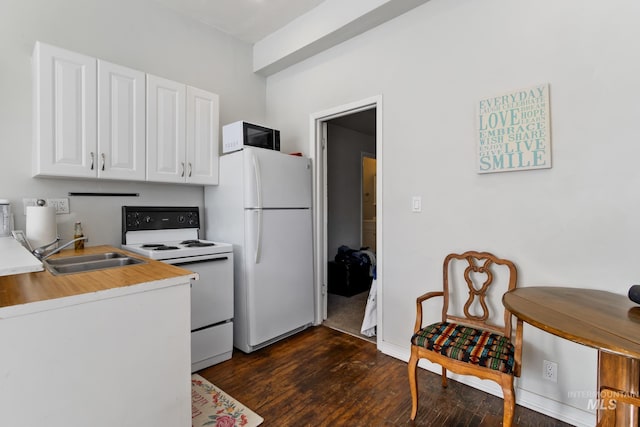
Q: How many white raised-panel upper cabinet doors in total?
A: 4